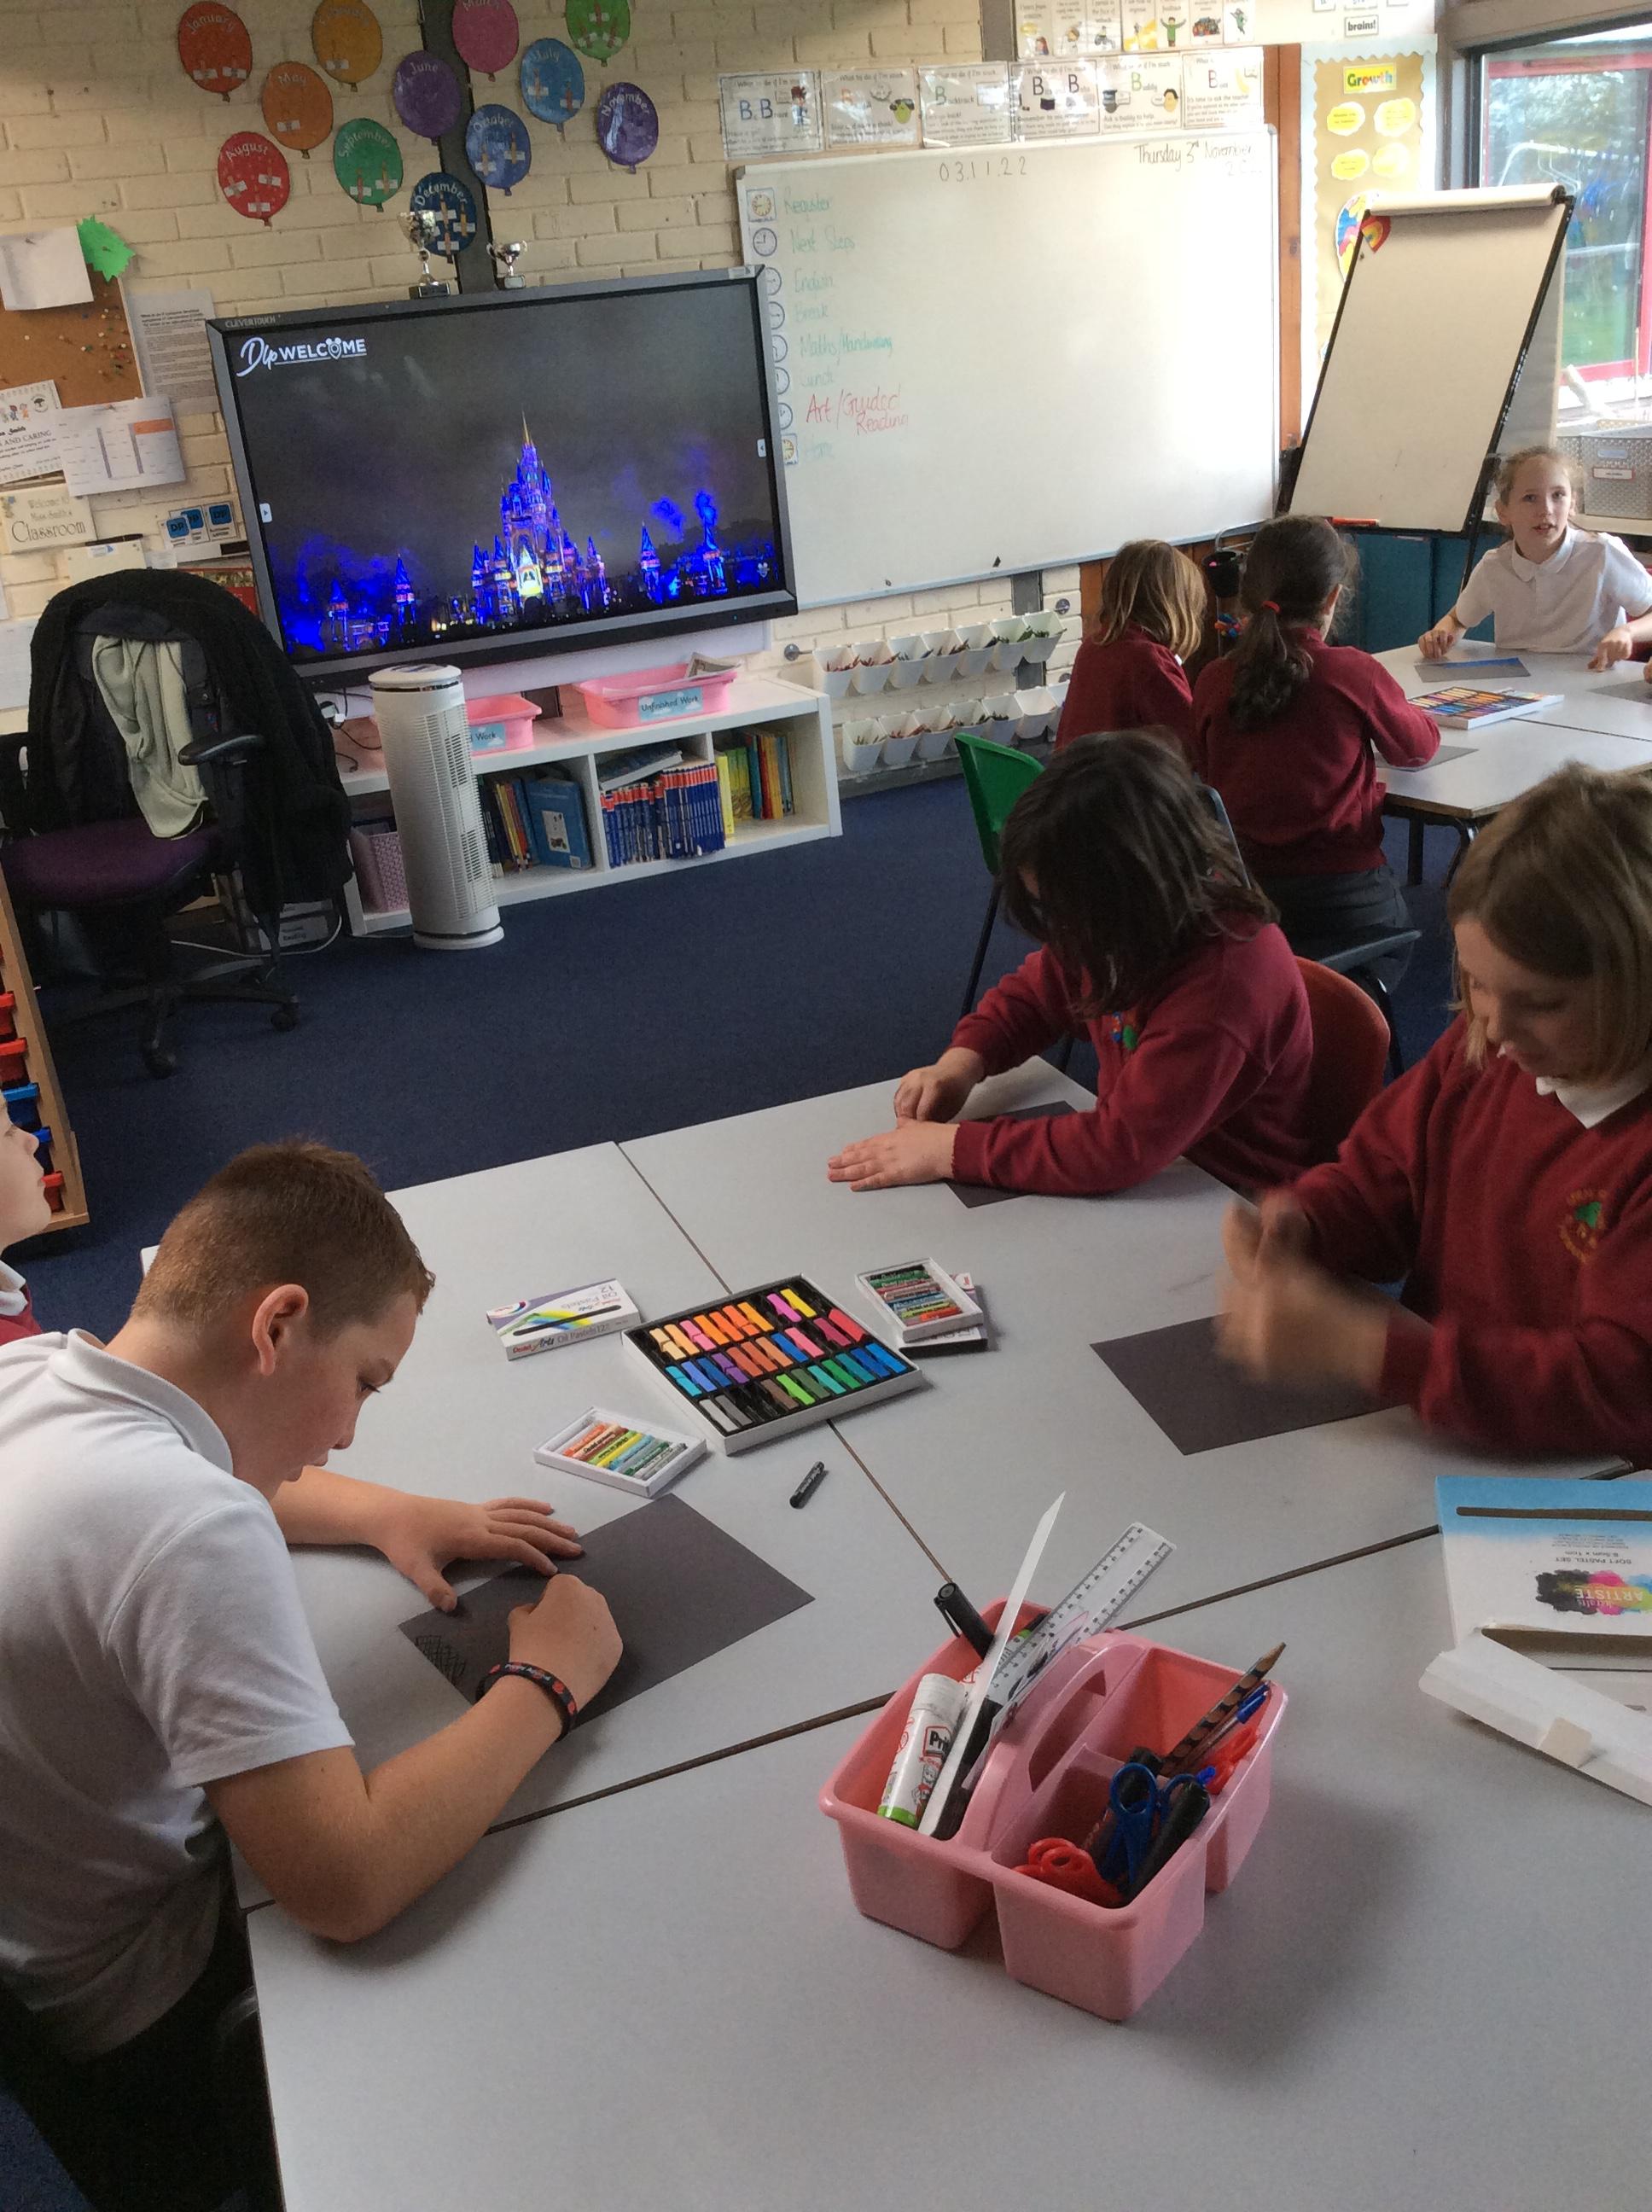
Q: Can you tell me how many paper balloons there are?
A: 12